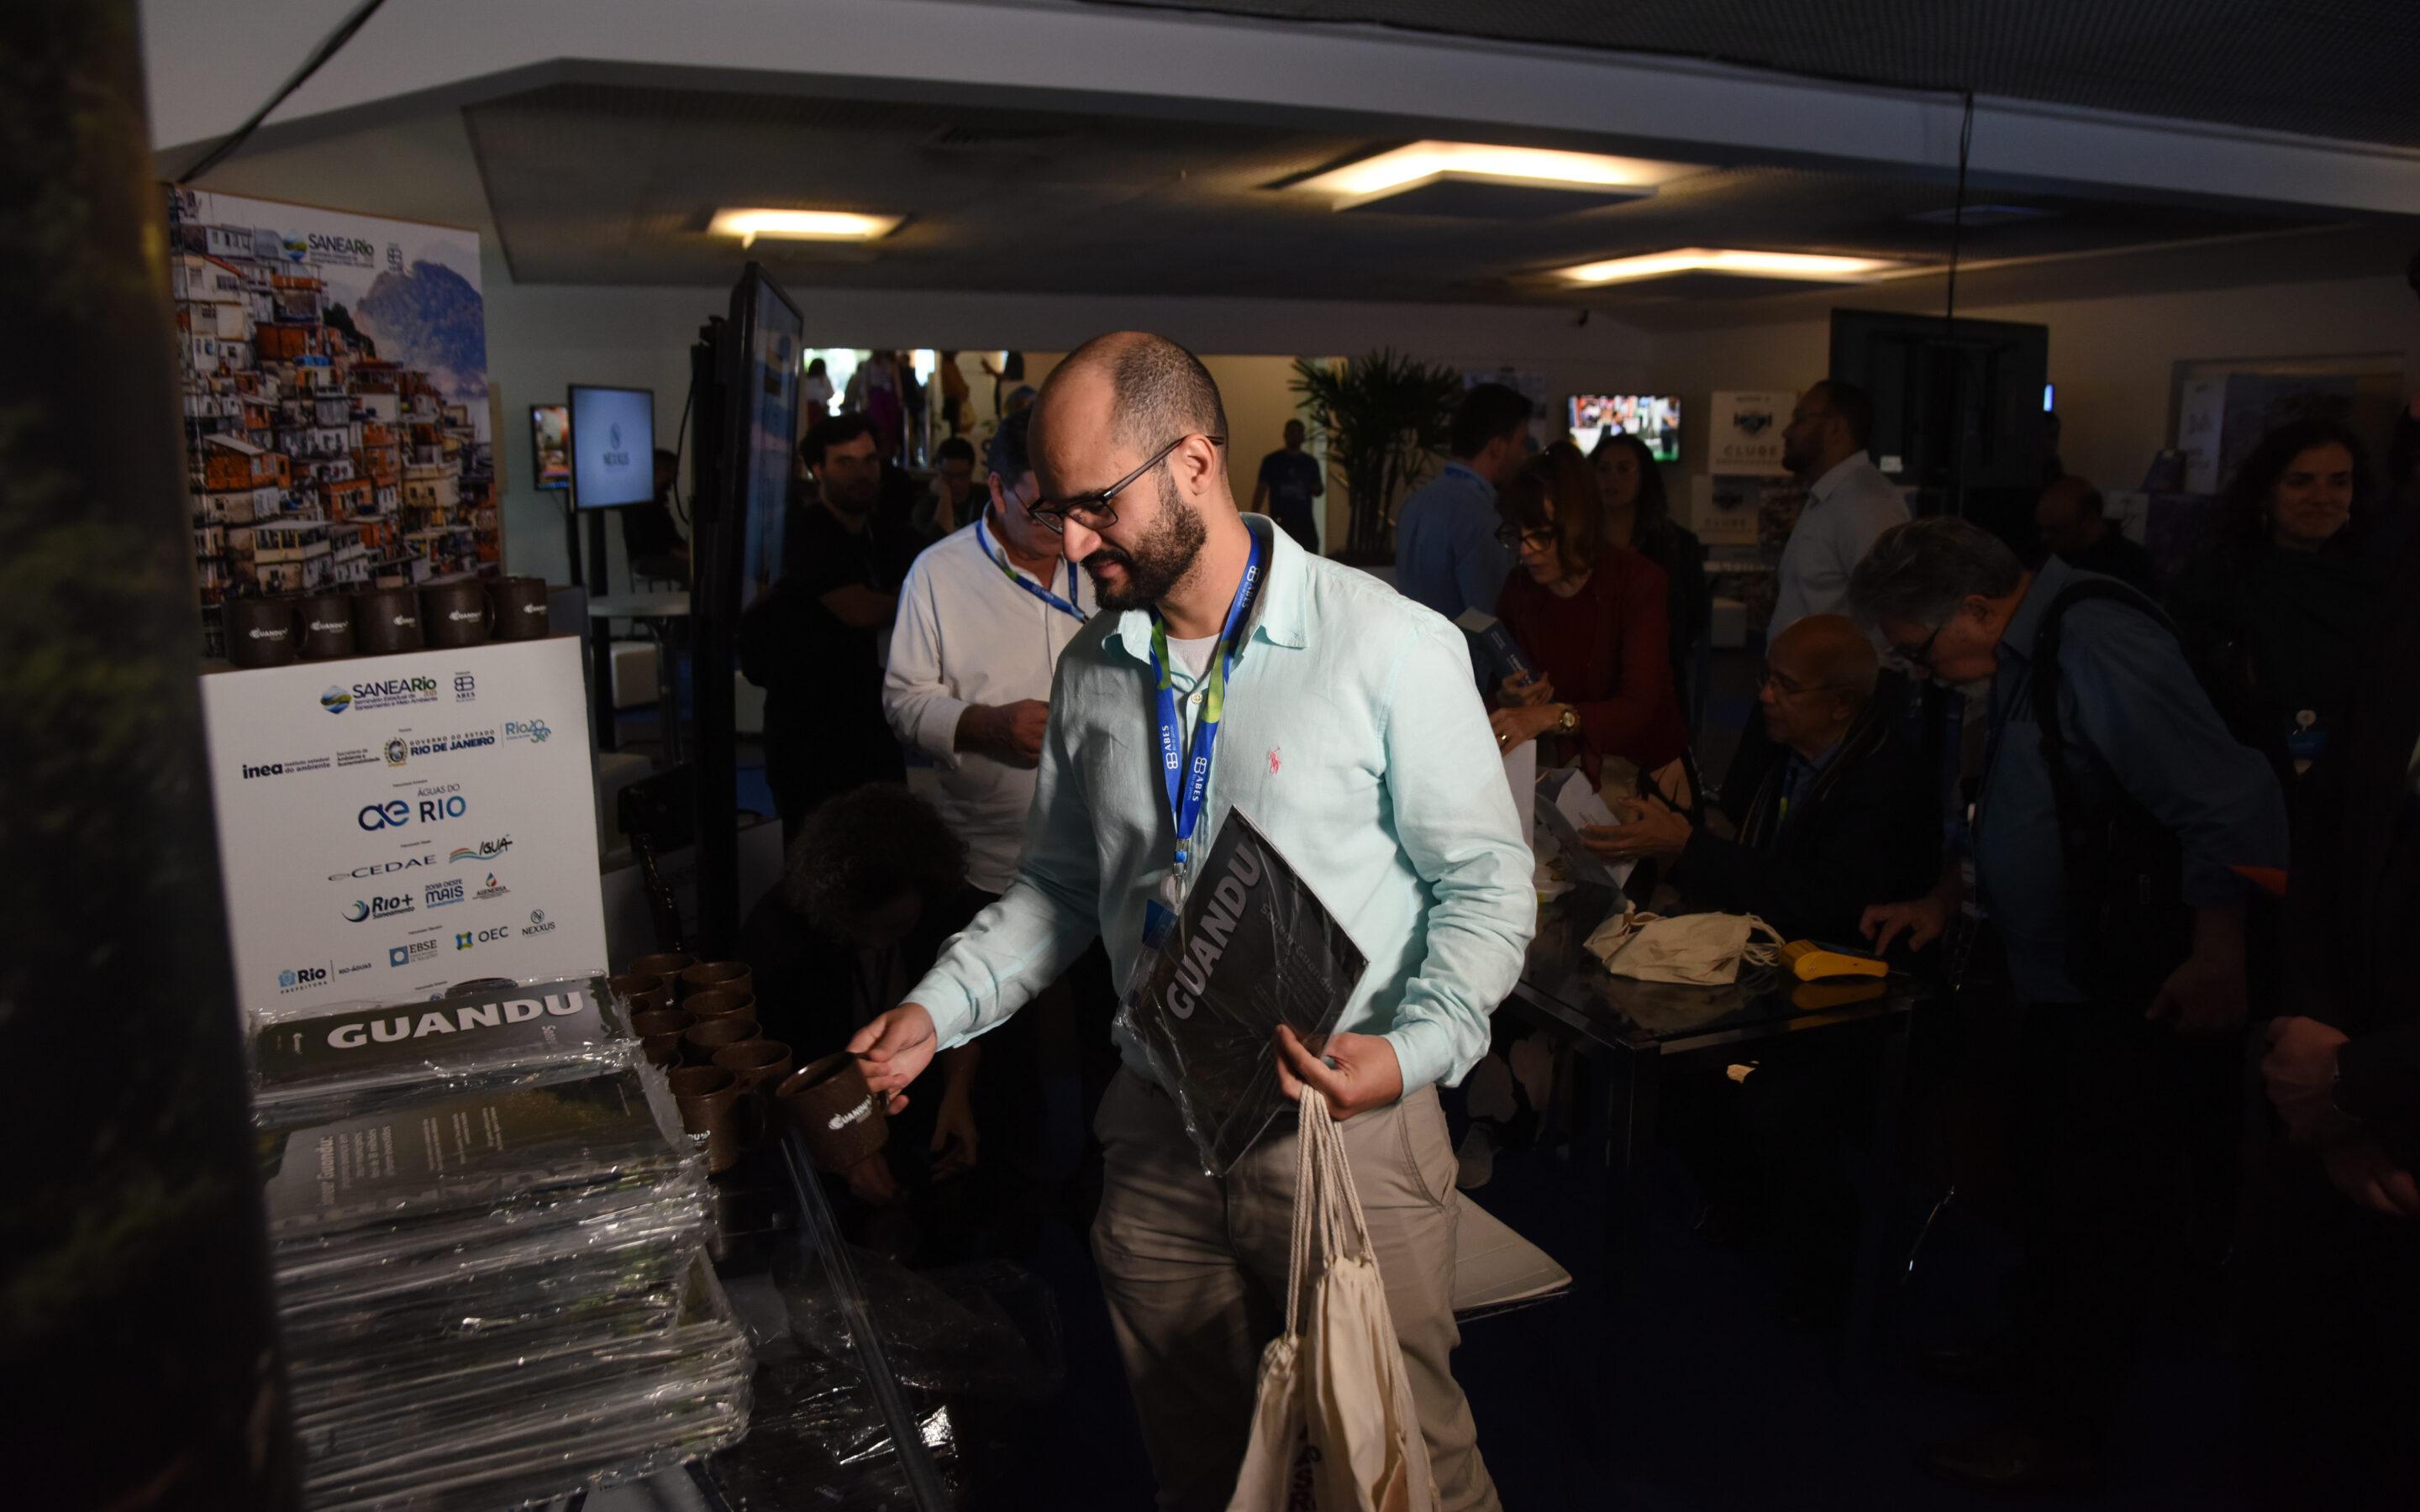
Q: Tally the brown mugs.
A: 15